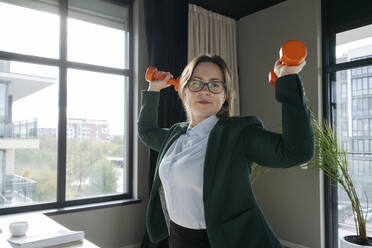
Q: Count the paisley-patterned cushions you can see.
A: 0